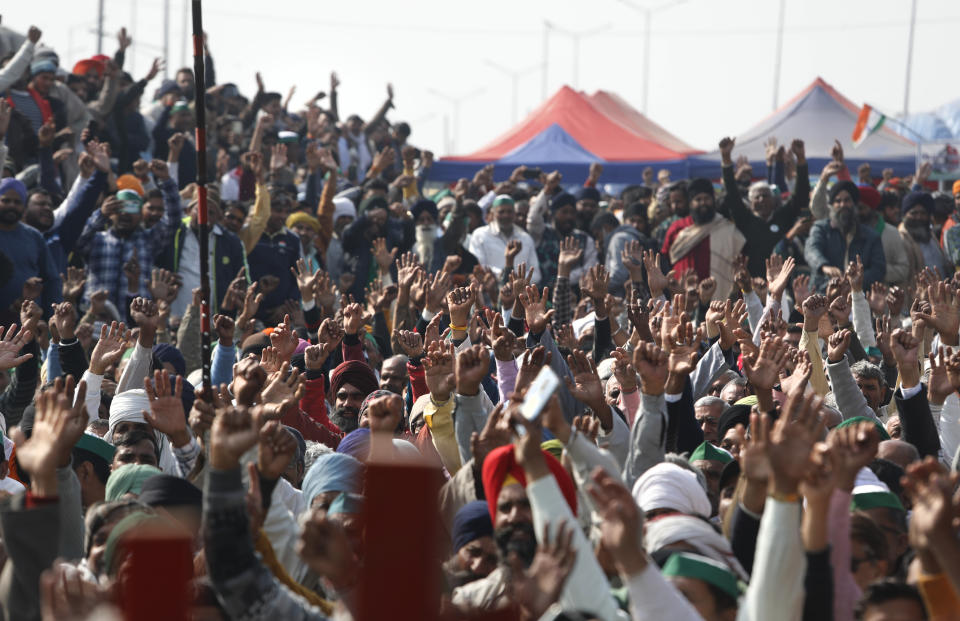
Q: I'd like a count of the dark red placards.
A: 2